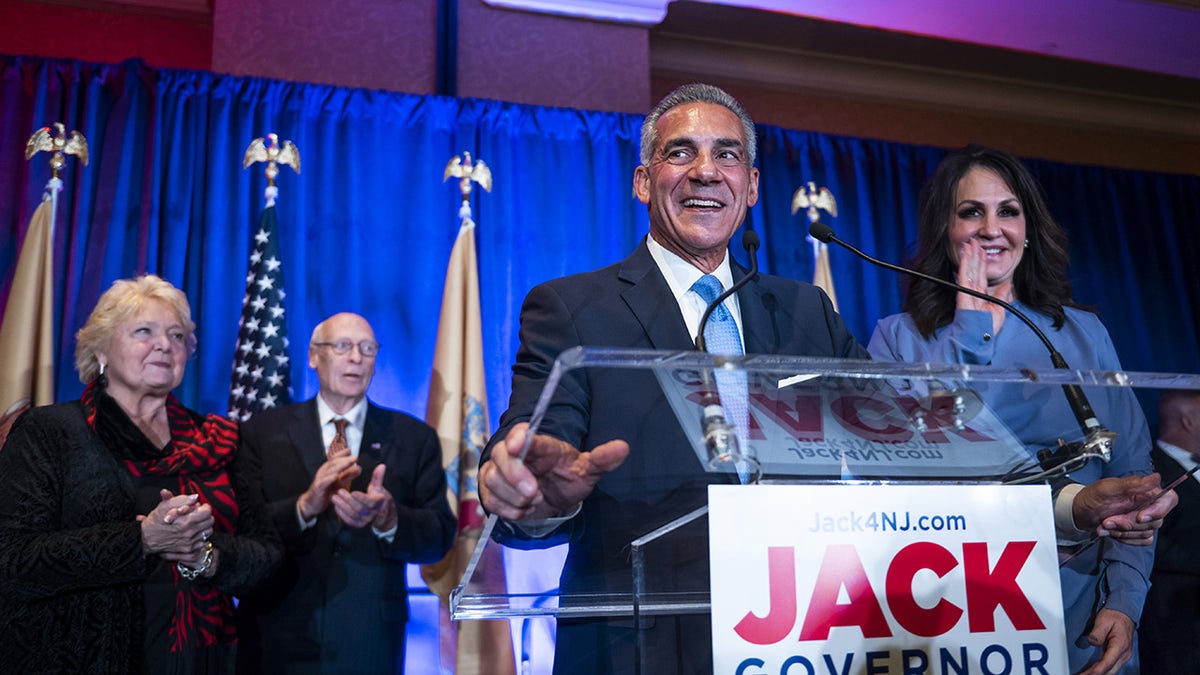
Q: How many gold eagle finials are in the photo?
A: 4